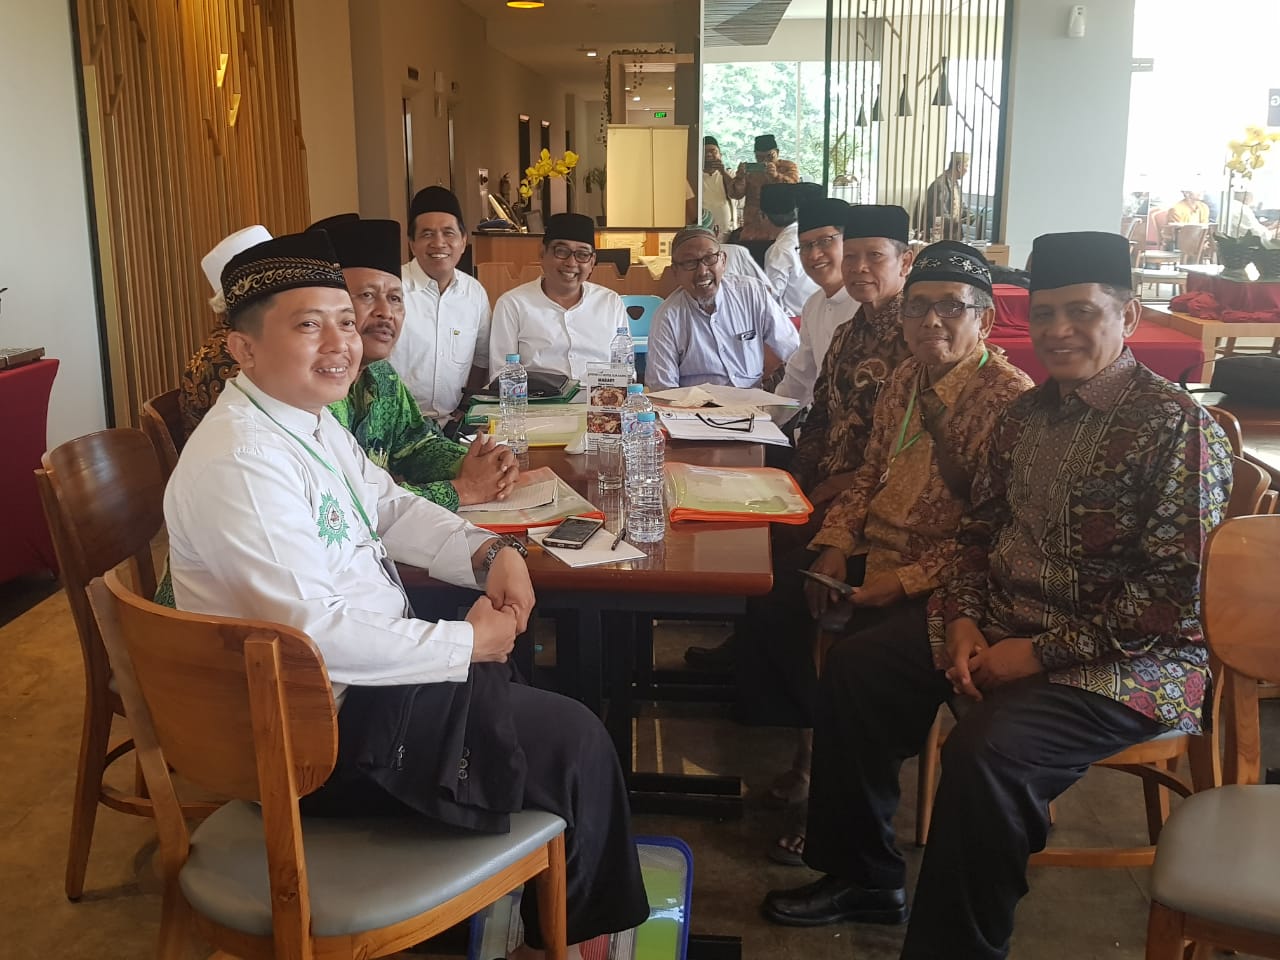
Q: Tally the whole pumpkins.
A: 0